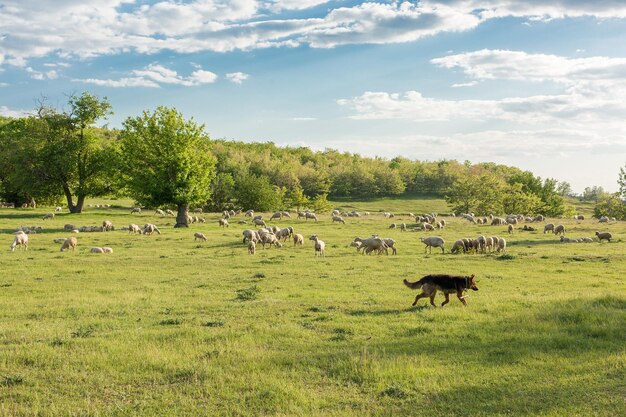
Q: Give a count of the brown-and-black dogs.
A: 1